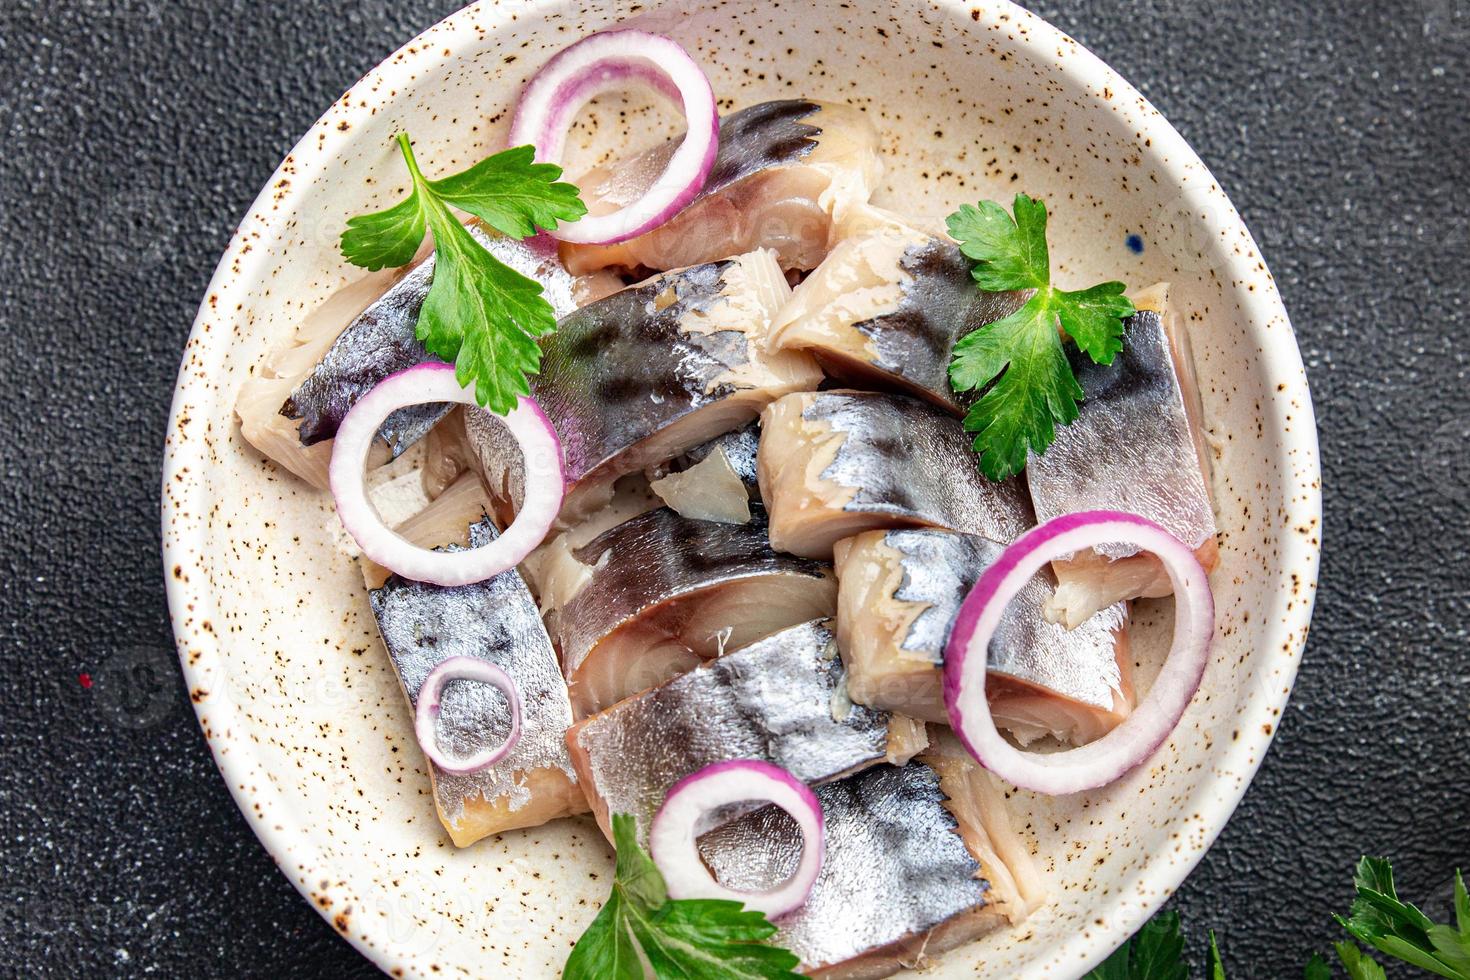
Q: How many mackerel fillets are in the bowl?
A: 11